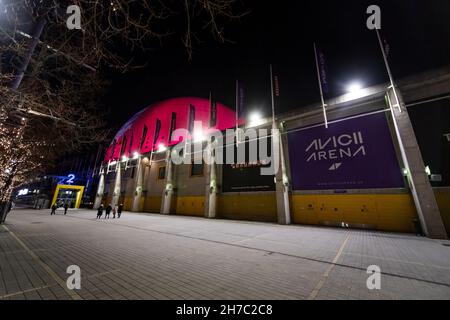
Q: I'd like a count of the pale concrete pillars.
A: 7